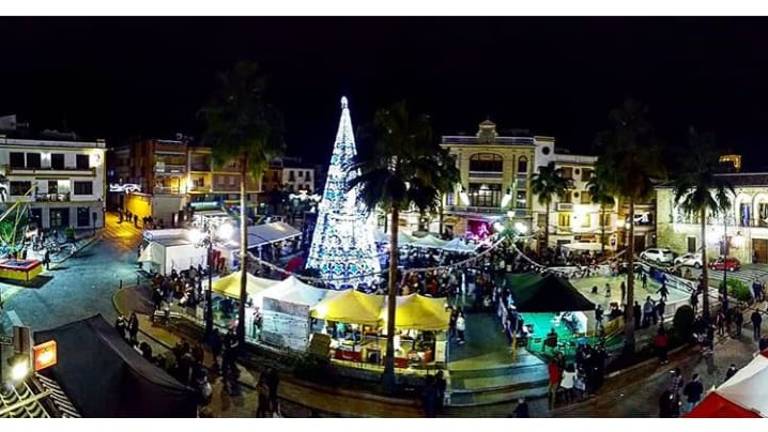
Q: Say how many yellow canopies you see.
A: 3